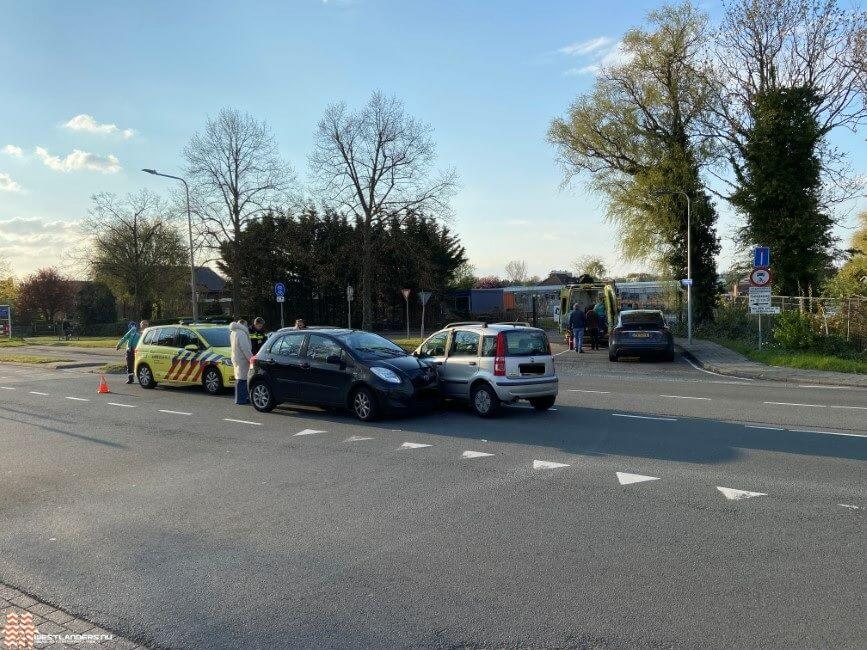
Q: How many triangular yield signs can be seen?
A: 2